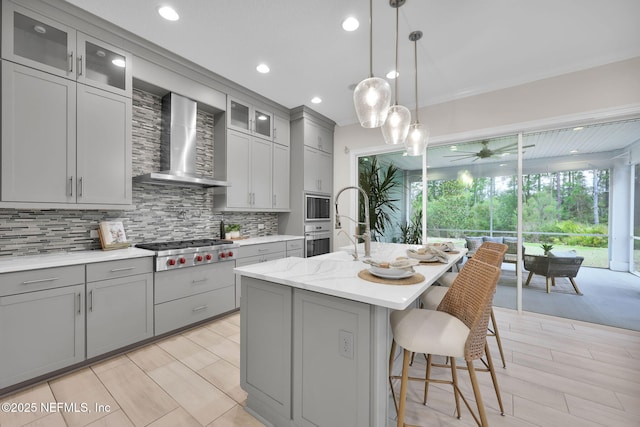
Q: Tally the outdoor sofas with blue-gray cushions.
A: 1